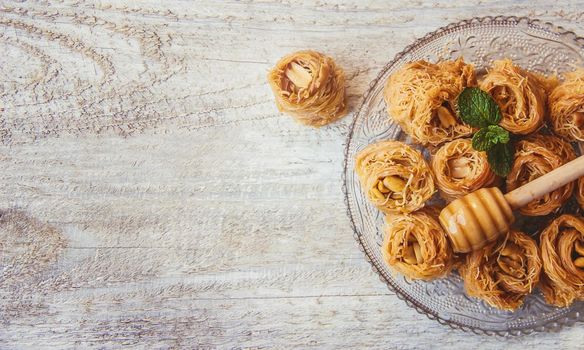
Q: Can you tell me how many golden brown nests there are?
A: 11